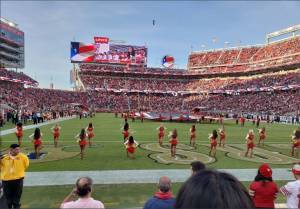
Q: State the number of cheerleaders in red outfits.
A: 15